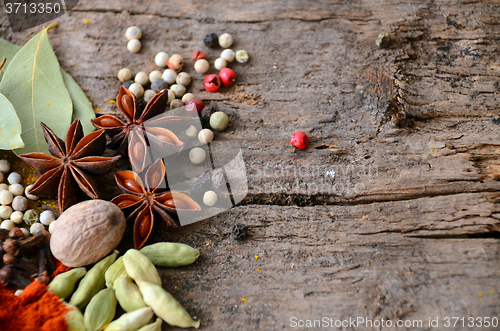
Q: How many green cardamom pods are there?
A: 11